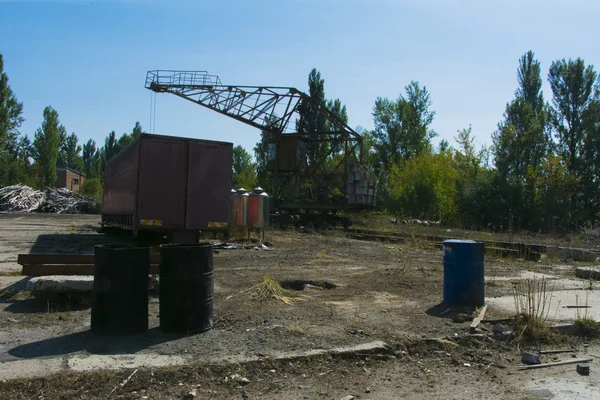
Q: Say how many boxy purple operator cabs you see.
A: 0